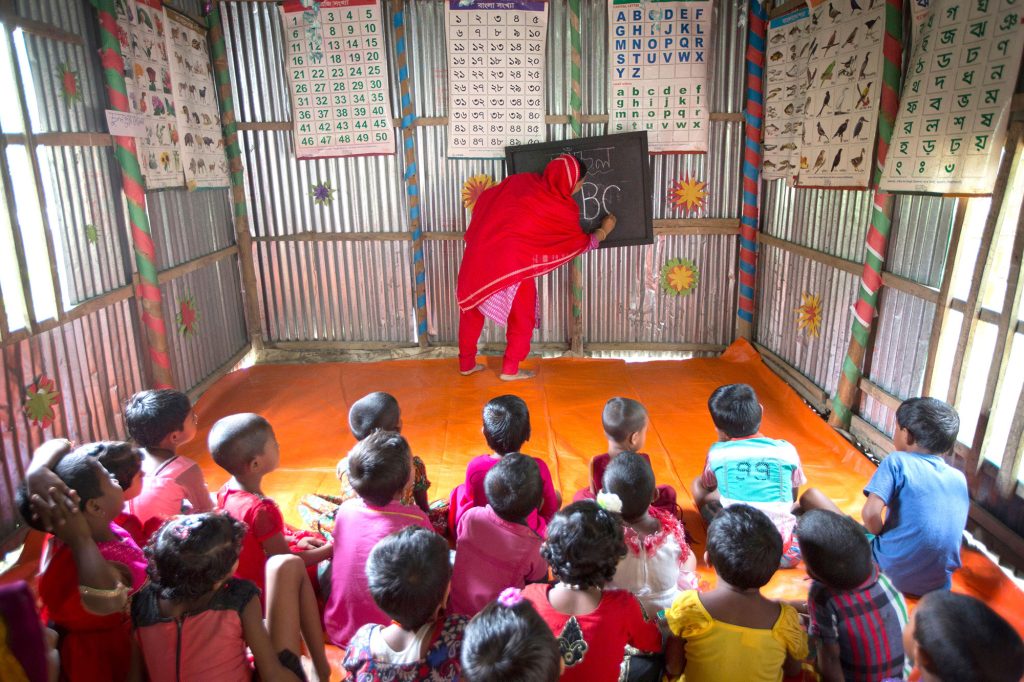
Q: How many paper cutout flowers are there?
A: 9